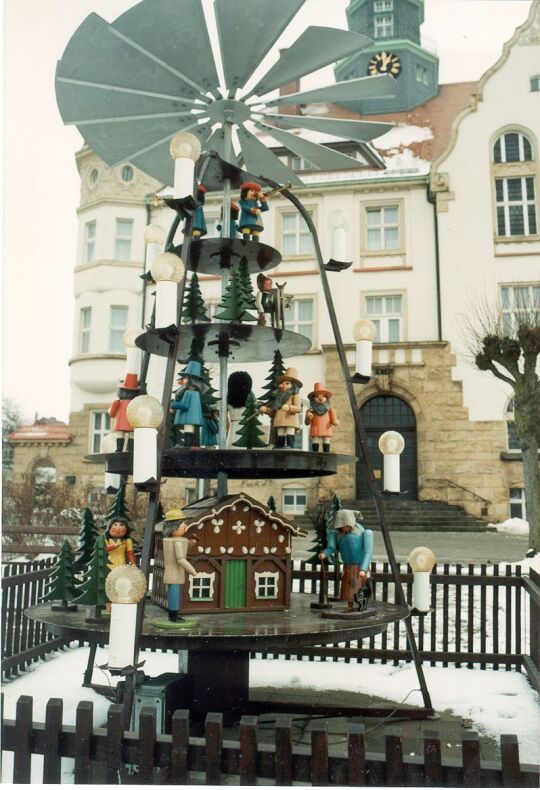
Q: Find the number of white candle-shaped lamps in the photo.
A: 11